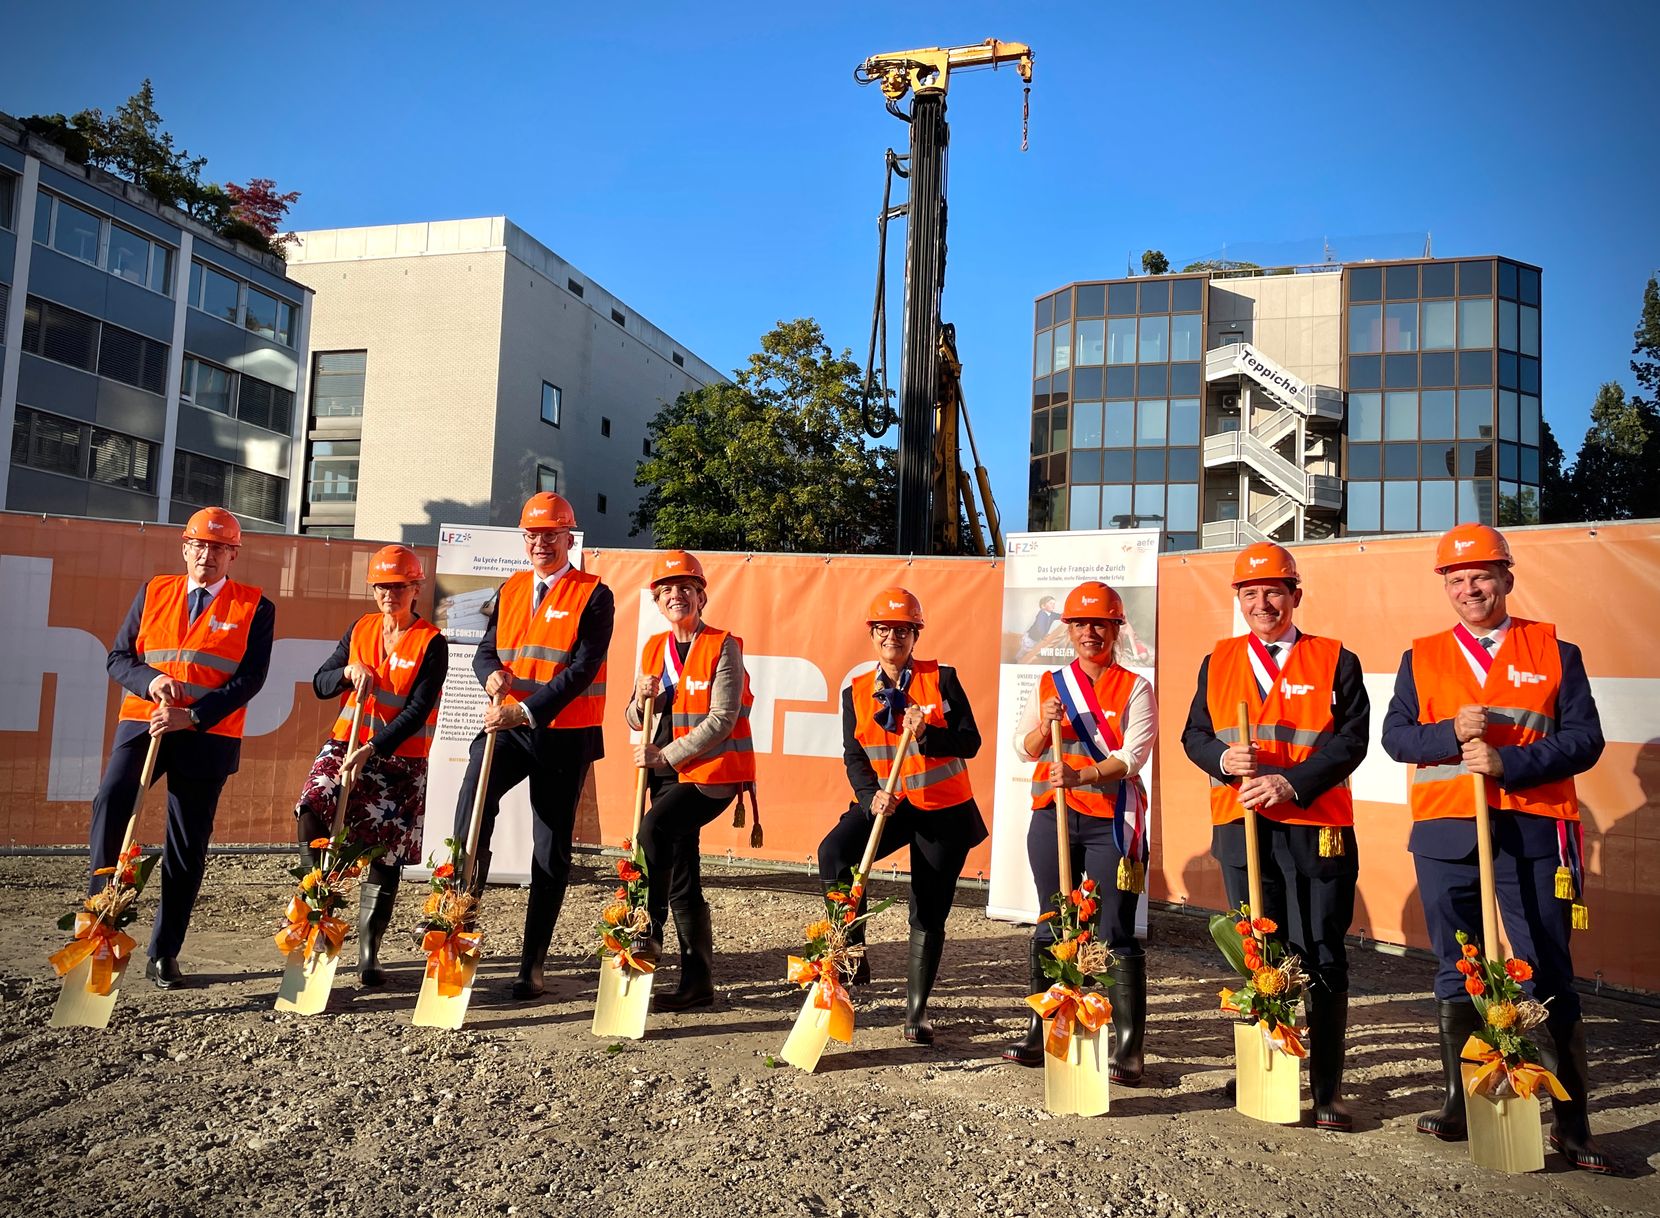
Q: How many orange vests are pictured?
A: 8